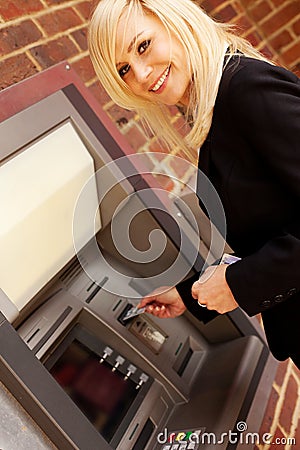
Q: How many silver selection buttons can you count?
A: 4